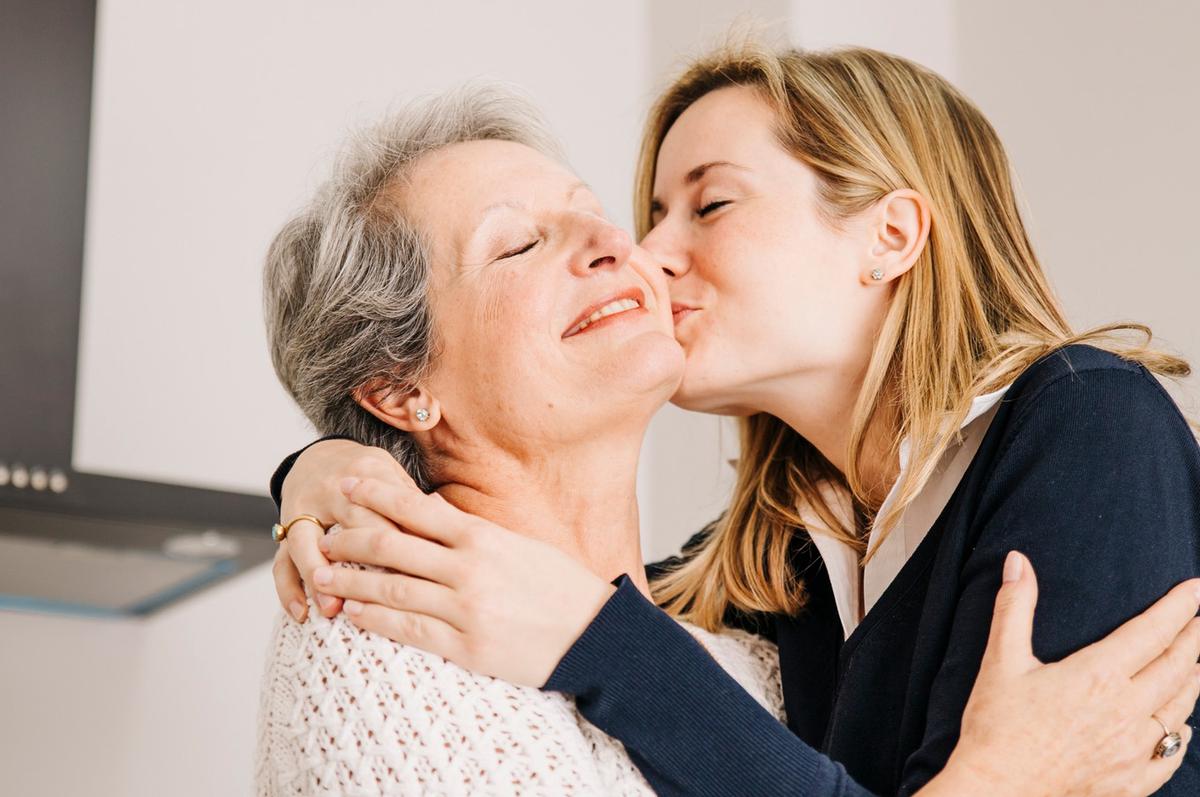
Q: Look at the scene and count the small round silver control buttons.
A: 4